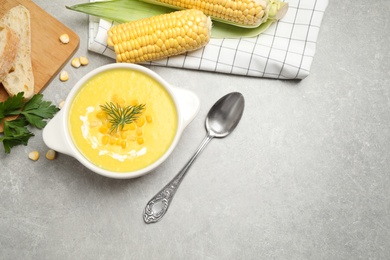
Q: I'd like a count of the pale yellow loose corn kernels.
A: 7